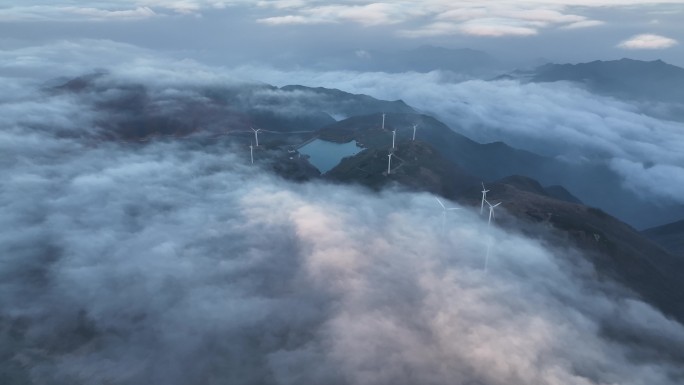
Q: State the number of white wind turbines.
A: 9